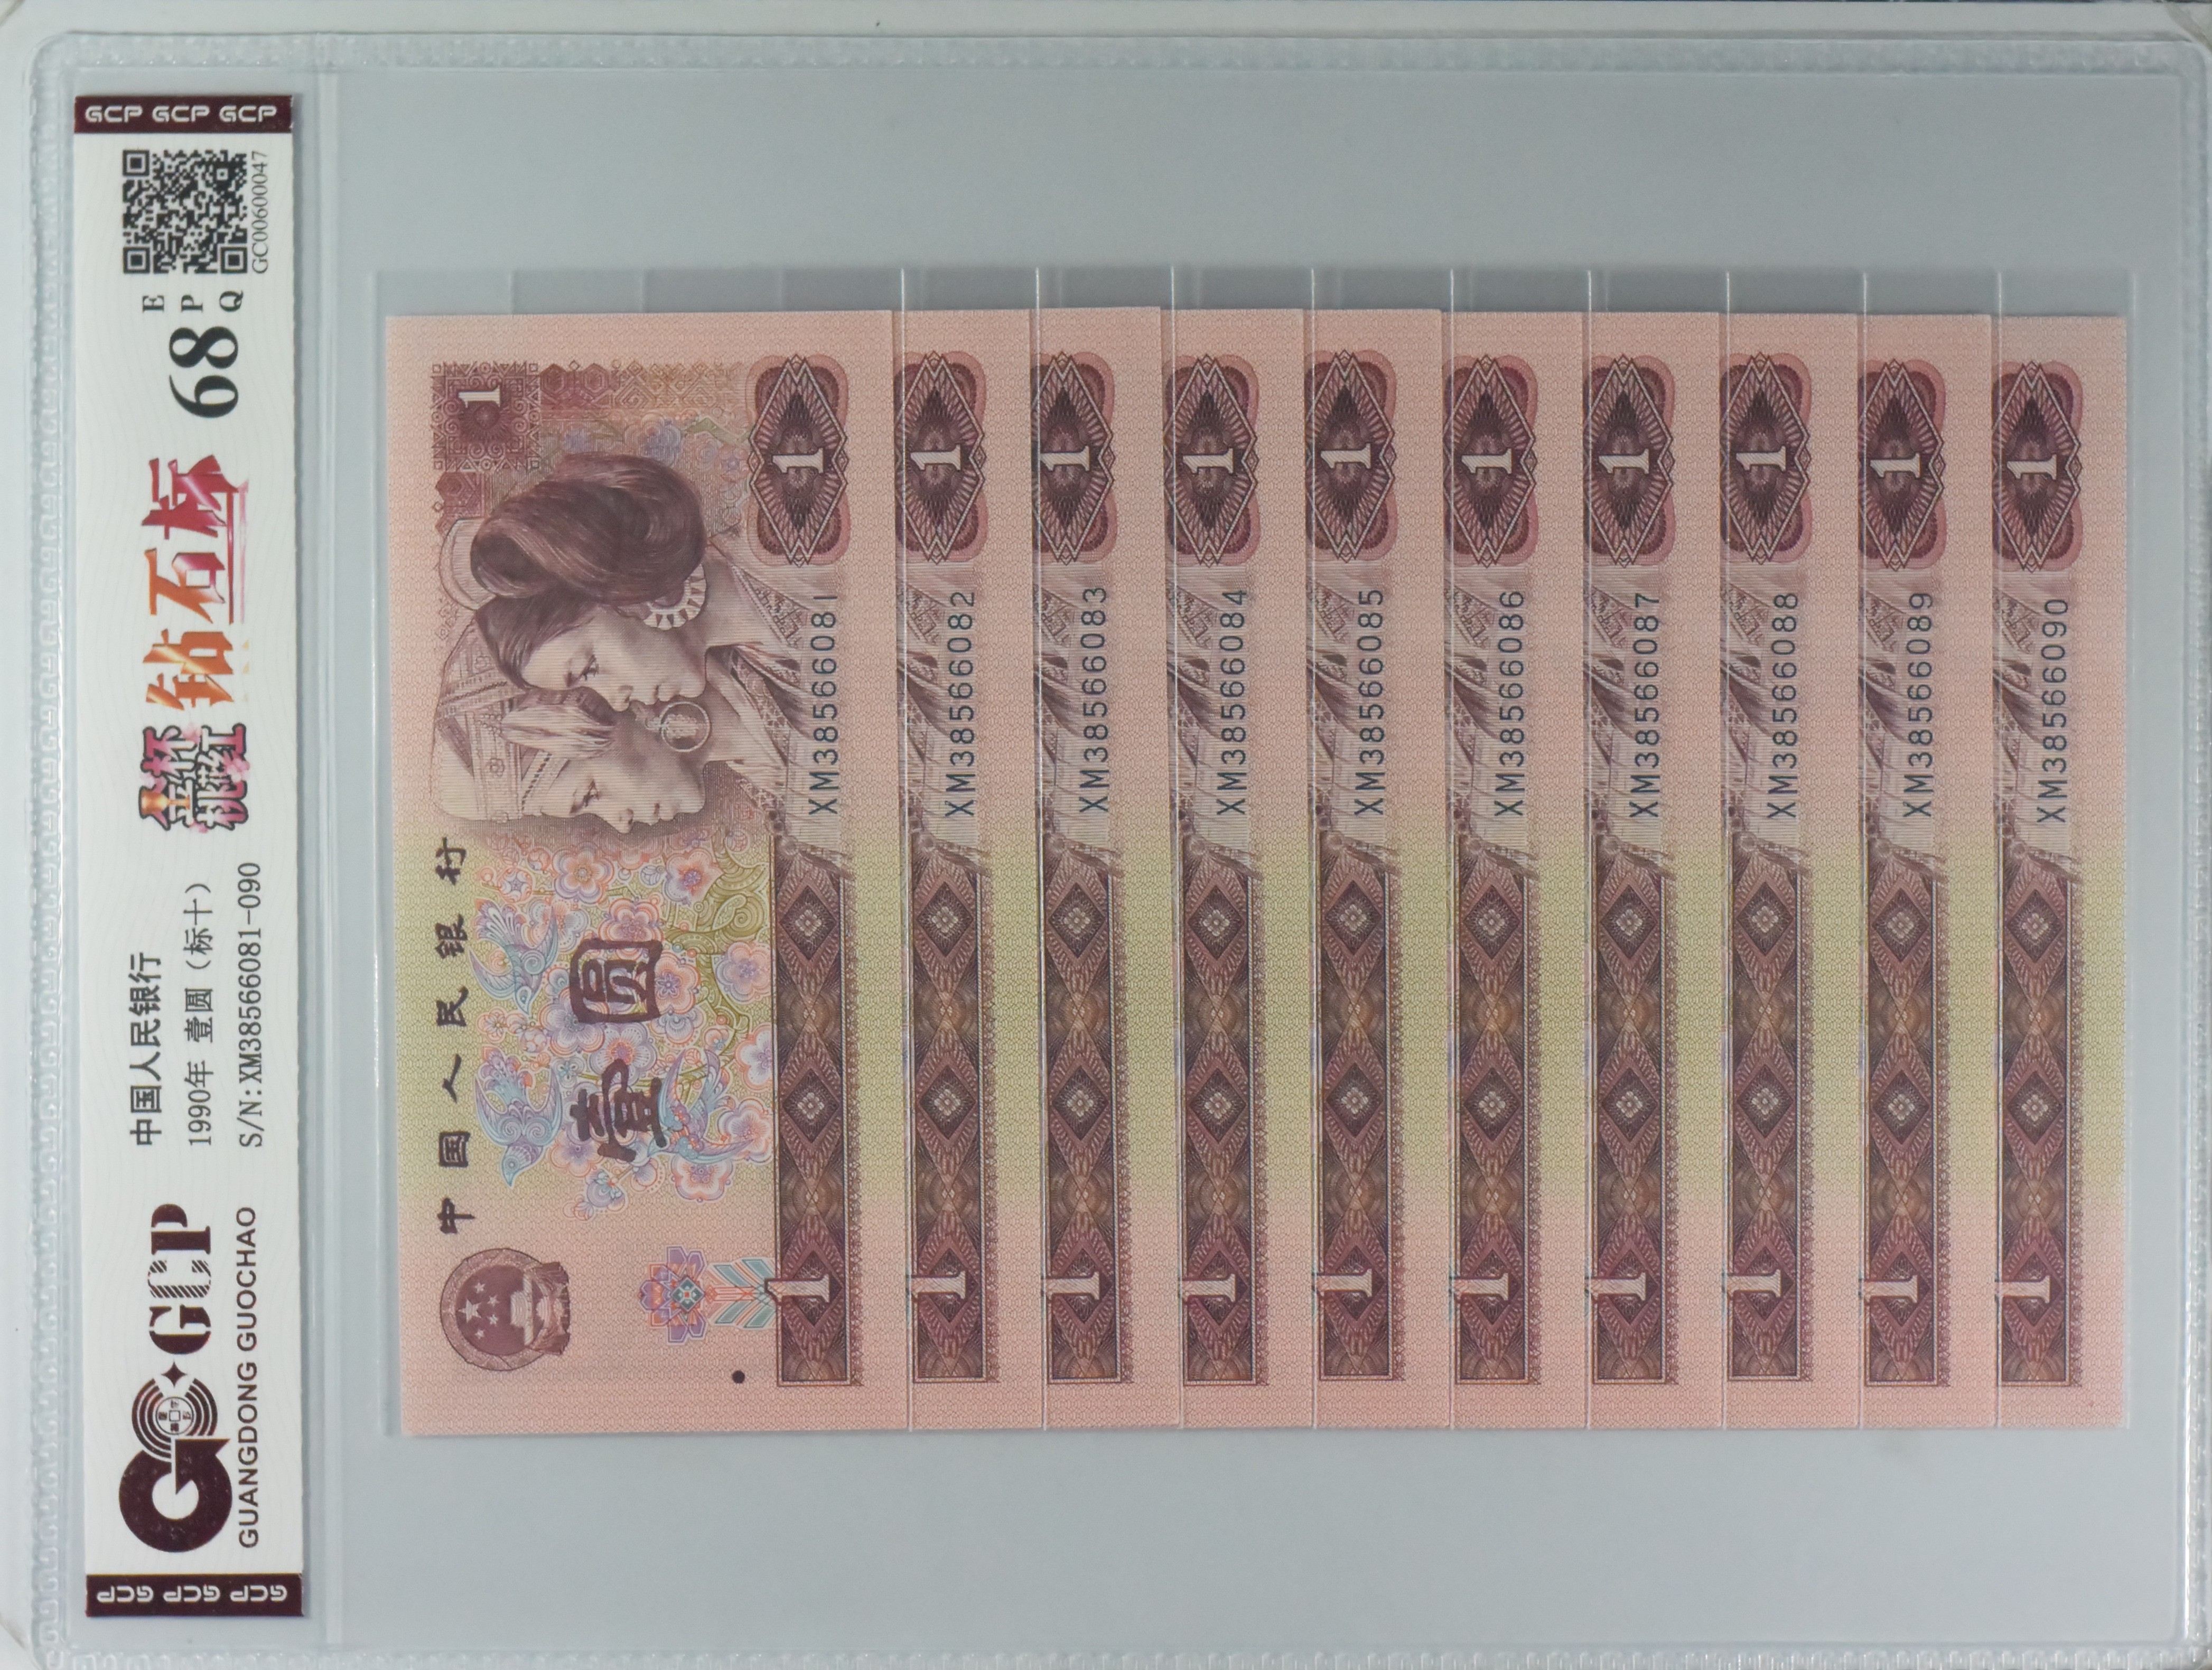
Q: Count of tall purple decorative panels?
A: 10